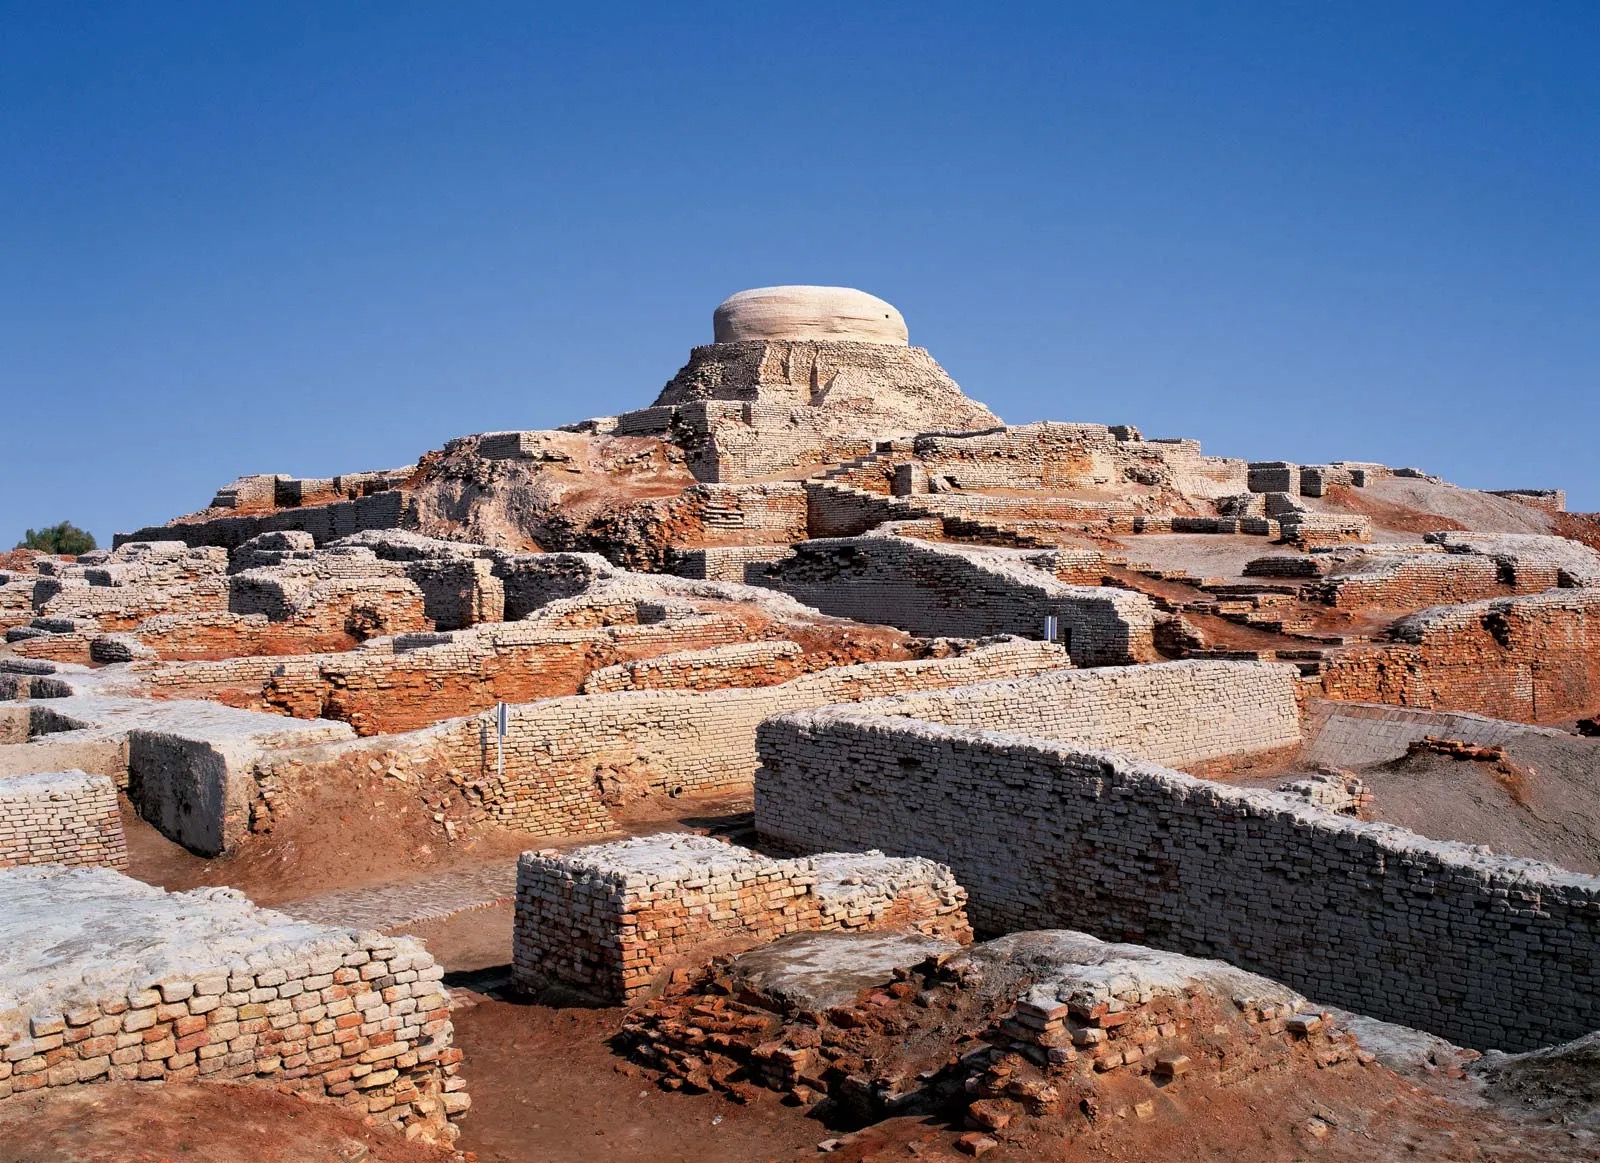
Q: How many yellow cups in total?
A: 0